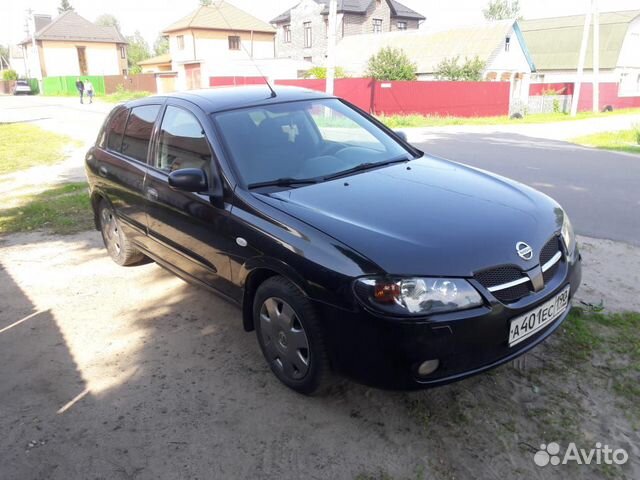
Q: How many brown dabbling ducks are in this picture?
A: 0